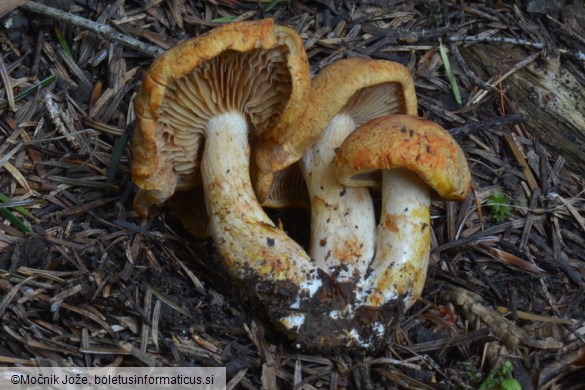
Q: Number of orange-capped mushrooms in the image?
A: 3